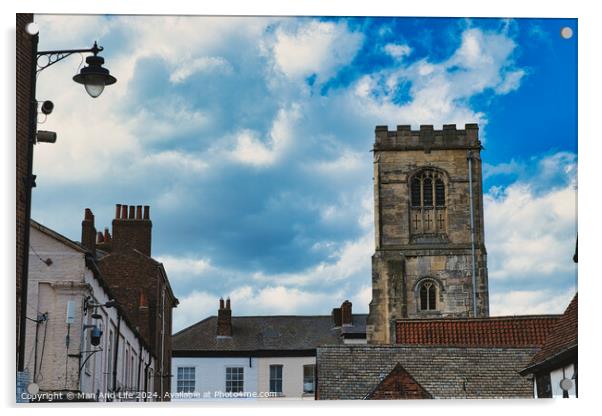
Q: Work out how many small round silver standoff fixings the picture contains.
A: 4